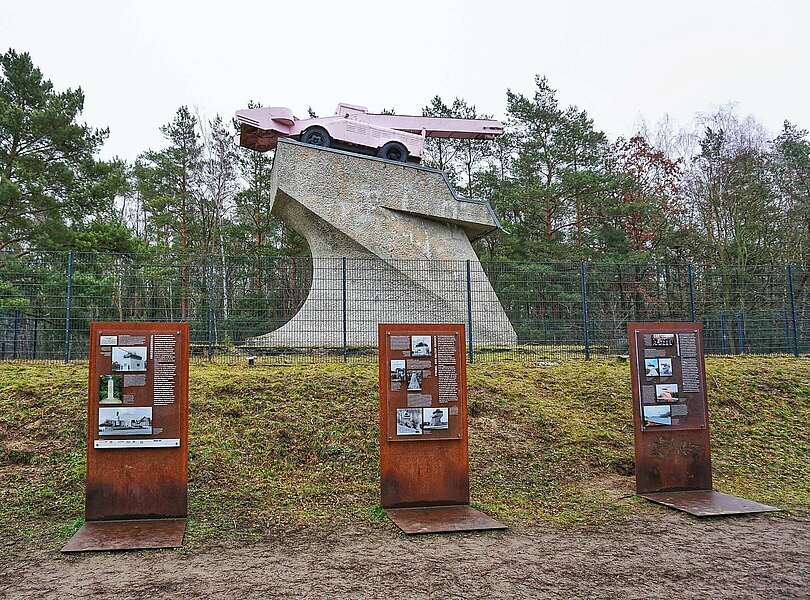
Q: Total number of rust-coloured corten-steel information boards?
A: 3